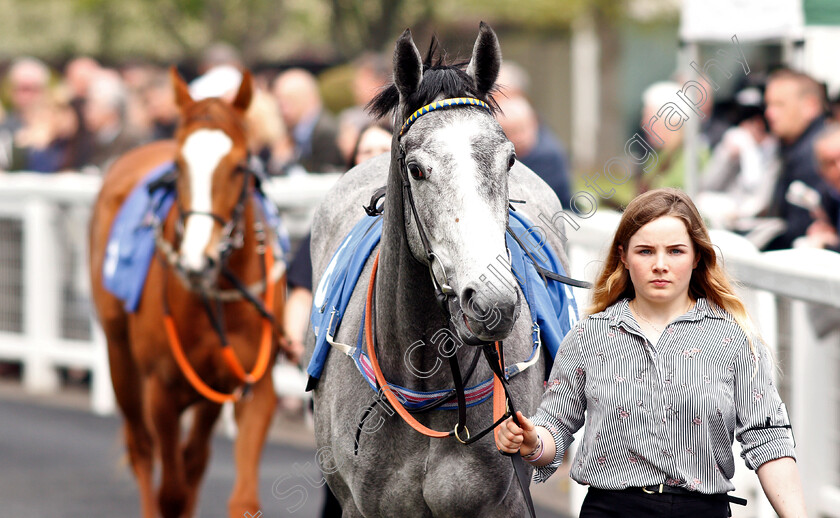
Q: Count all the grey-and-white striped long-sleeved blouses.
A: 1